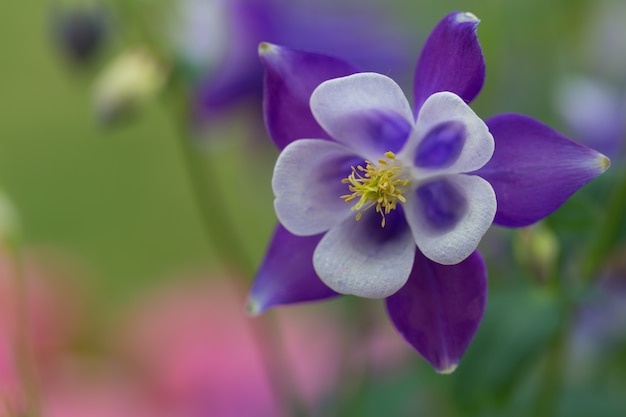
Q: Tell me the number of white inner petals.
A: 5